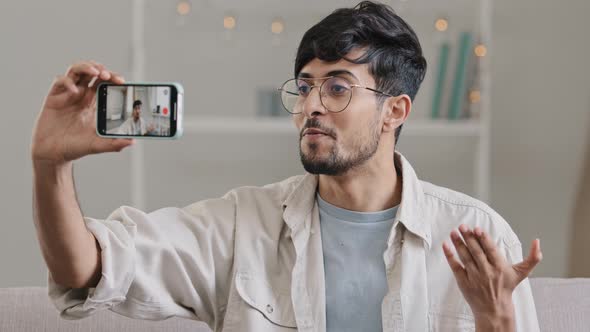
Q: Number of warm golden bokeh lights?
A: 6